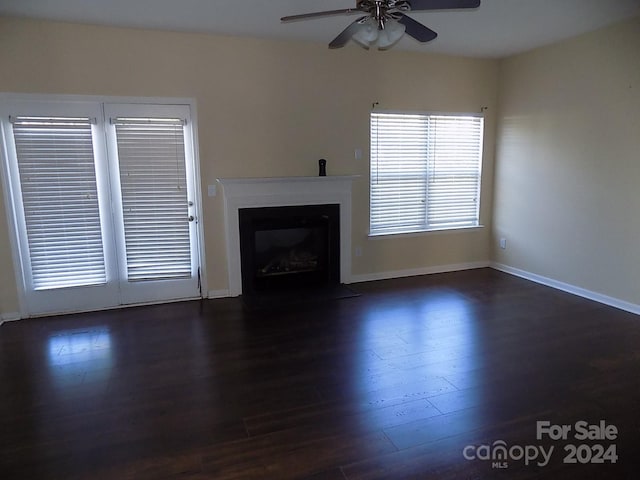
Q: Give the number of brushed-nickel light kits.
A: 1